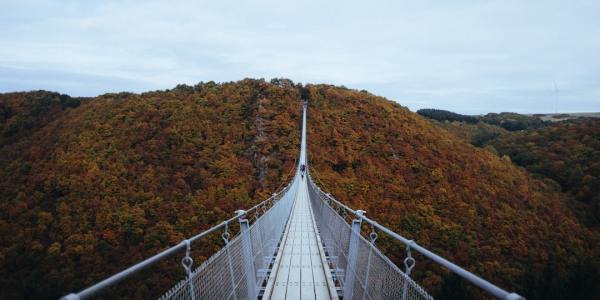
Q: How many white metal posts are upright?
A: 2